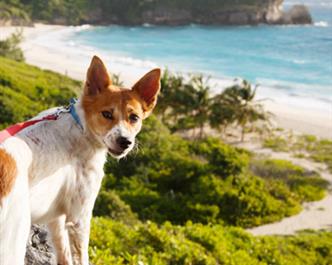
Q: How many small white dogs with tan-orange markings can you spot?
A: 1